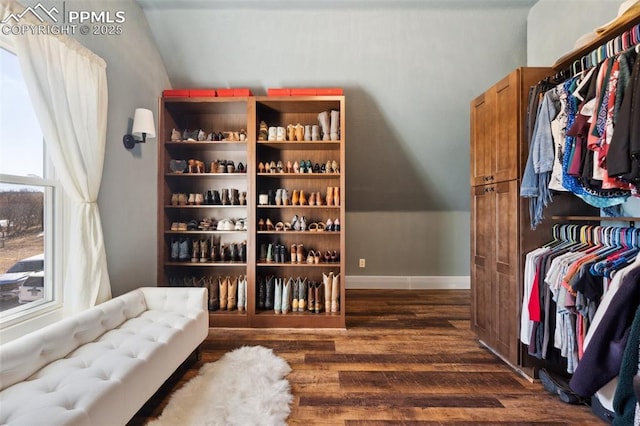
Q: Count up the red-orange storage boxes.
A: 7